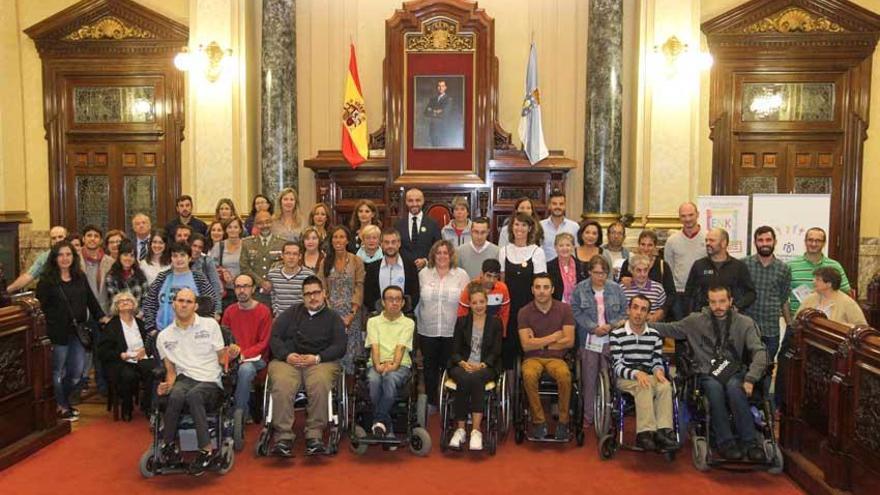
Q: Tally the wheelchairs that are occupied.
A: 7